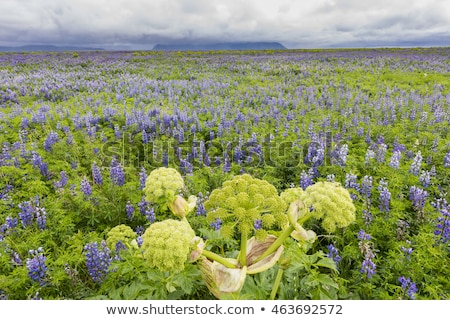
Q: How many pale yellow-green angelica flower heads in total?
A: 6